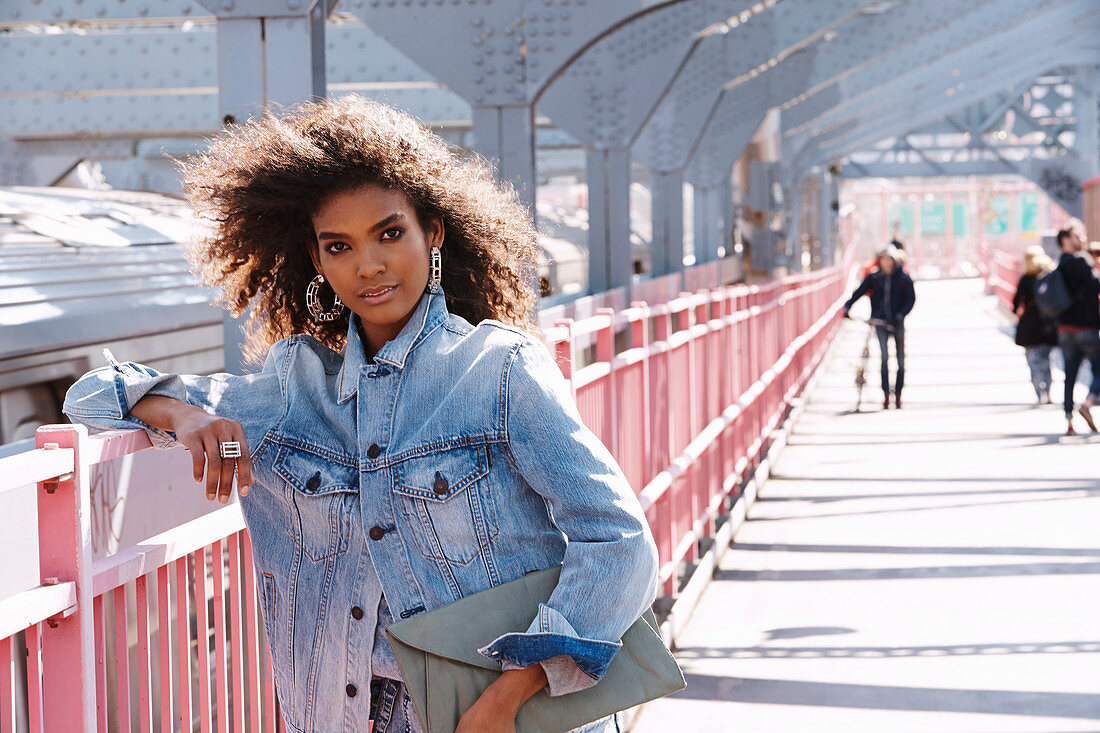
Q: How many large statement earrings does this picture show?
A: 2